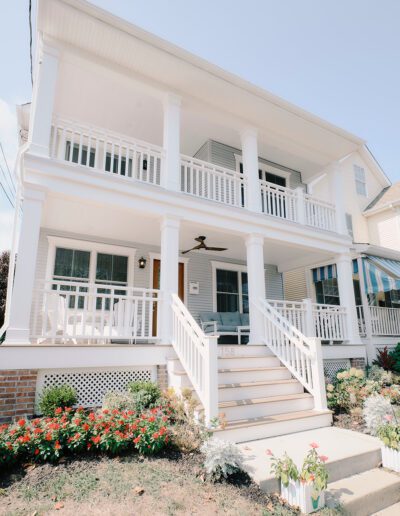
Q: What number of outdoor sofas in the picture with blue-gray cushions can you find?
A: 1